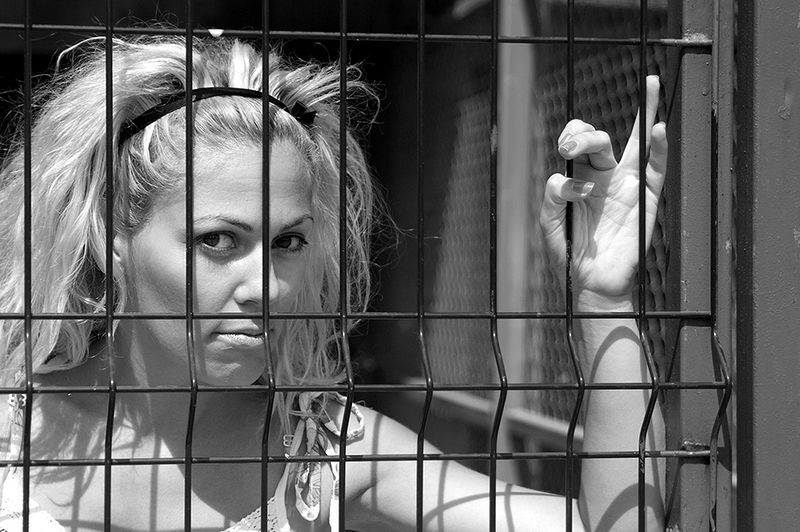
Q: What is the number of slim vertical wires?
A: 10